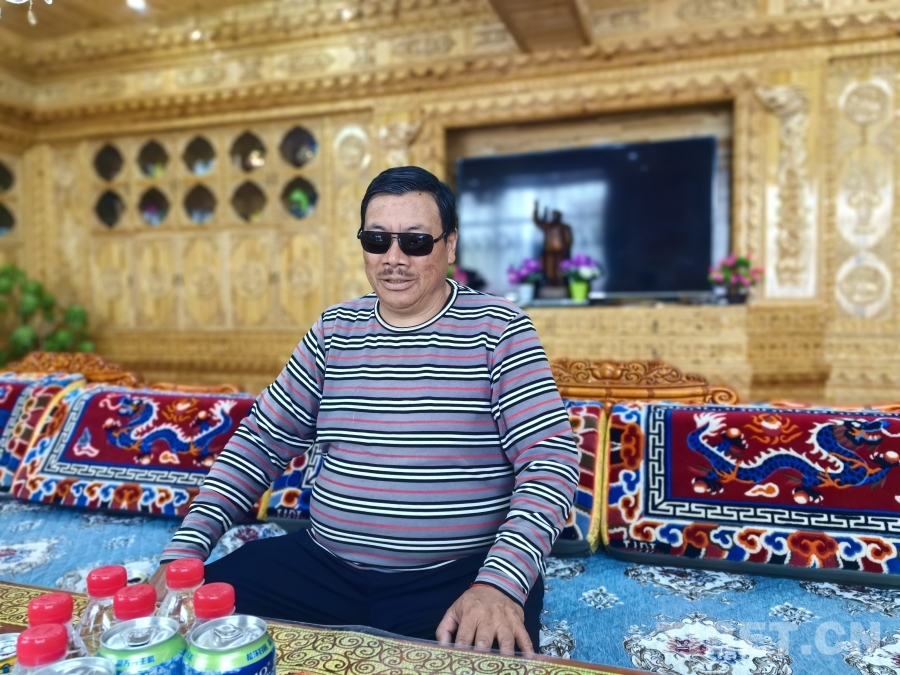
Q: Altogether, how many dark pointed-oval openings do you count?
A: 12